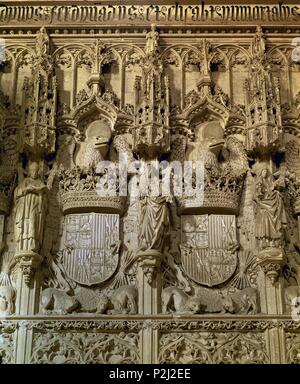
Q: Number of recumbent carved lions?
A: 4